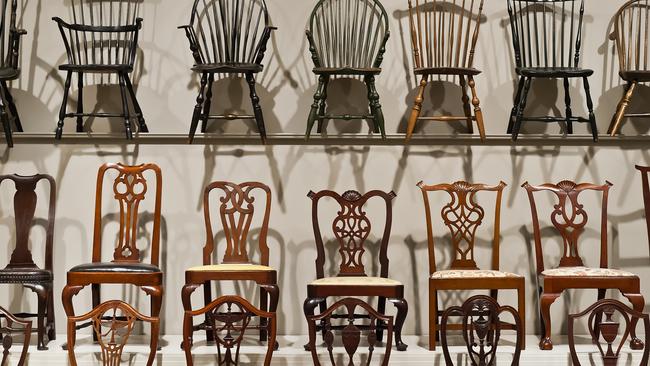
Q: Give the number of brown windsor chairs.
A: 2